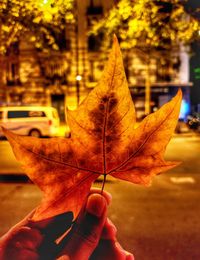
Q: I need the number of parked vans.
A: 1